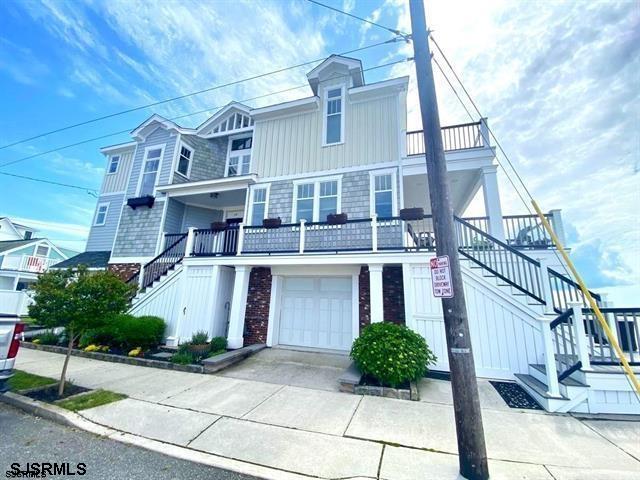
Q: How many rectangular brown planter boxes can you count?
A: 4